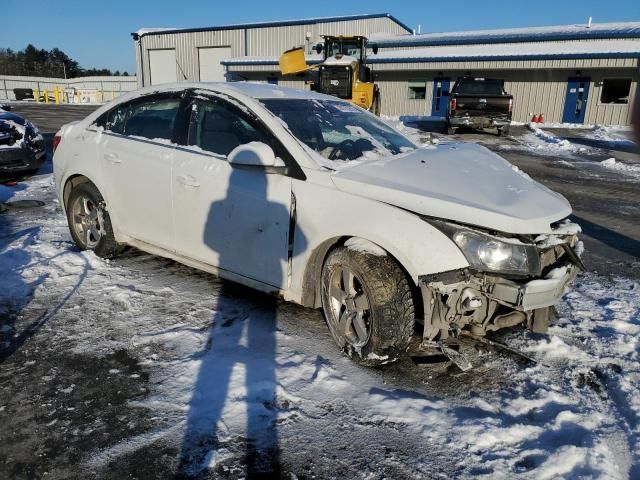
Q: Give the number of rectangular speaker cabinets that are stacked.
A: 0